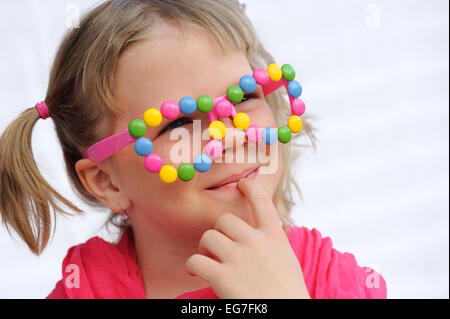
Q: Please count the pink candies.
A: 7